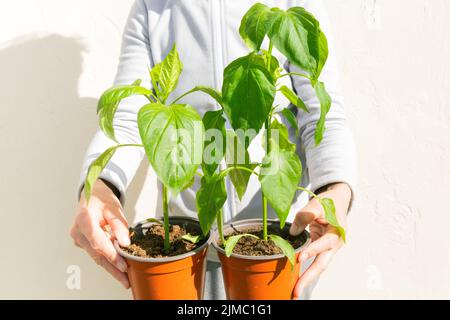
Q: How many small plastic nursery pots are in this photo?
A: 2